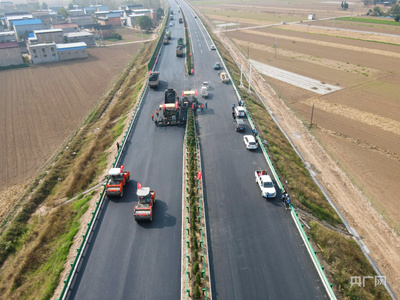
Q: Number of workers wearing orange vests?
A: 4